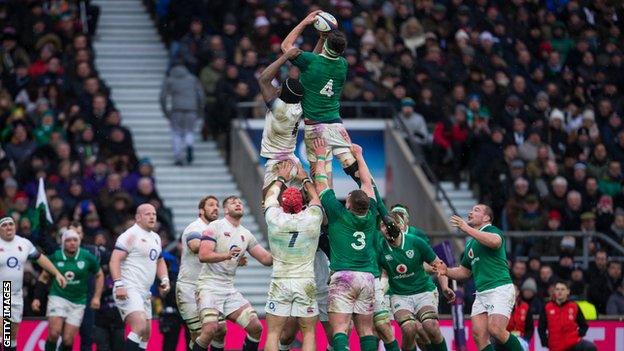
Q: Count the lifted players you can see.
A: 2